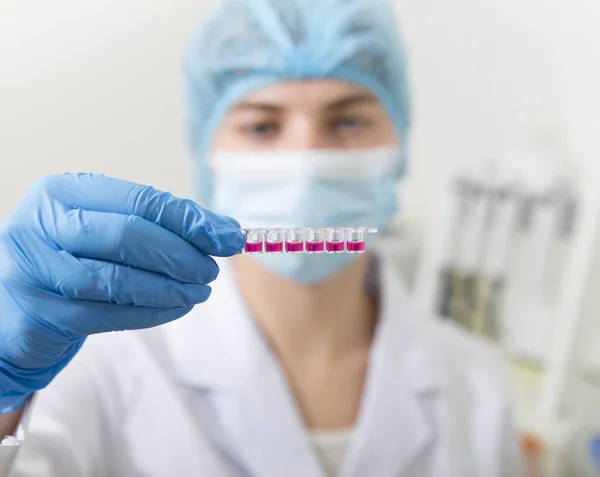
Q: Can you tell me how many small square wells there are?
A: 6